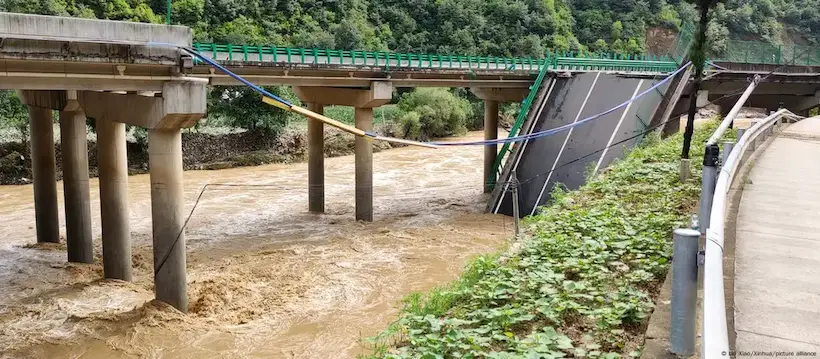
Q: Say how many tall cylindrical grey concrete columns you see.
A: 7